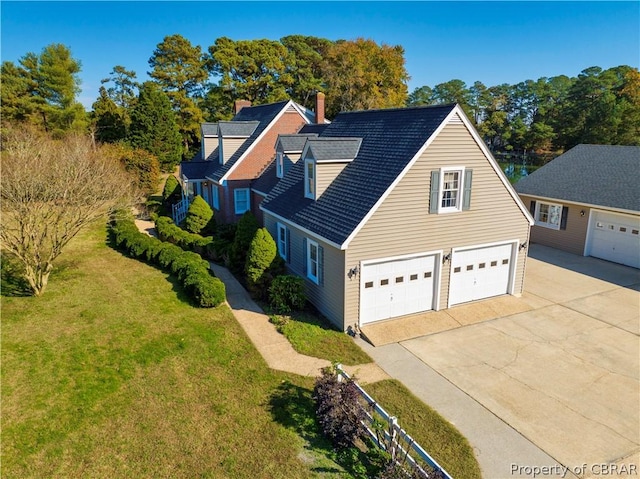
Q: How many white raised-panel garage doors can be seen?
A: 3